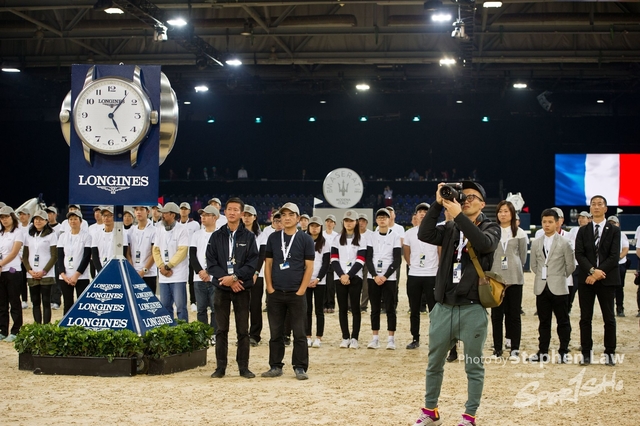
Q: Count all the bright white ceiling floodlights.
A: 10